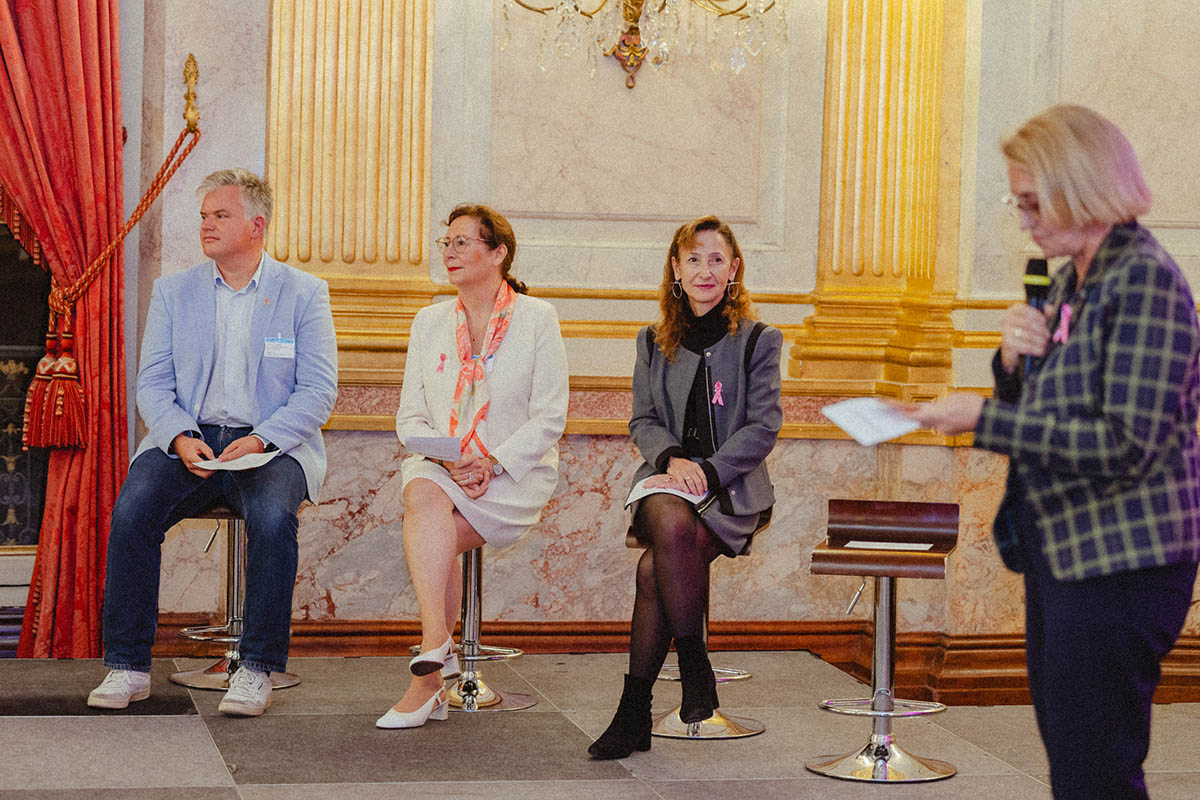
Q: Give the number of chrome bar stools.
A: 4